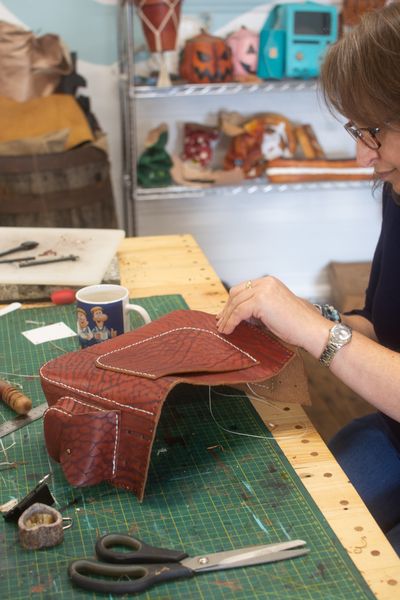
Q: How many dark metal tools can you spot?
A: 3